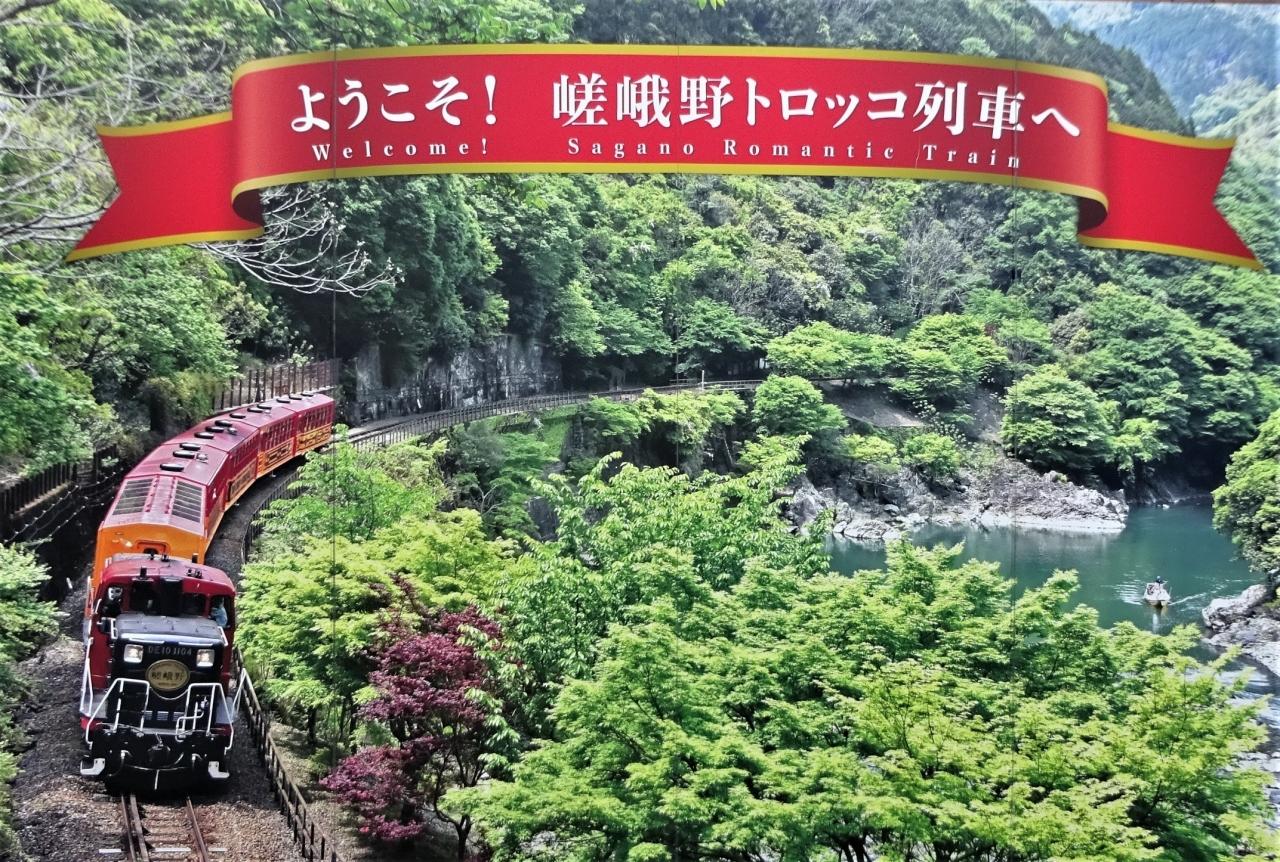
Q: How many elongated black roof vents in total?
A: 12